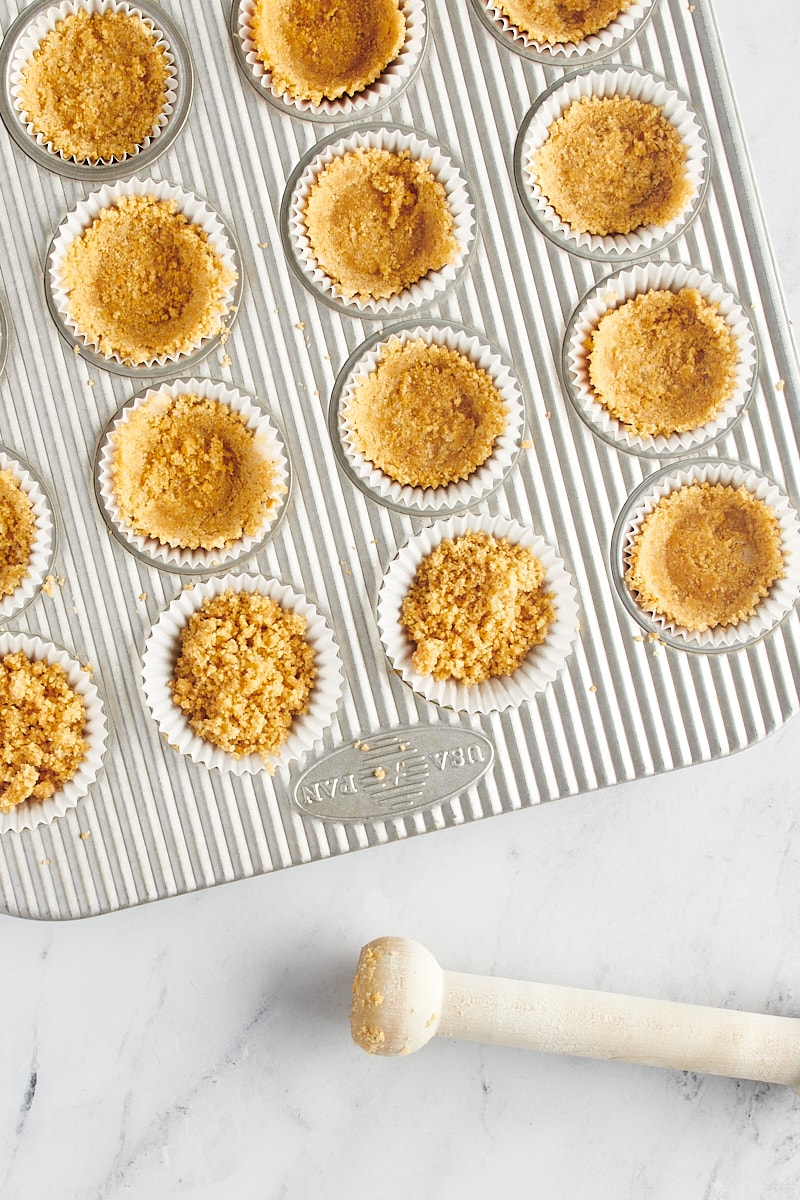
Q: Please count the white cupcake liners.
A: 14